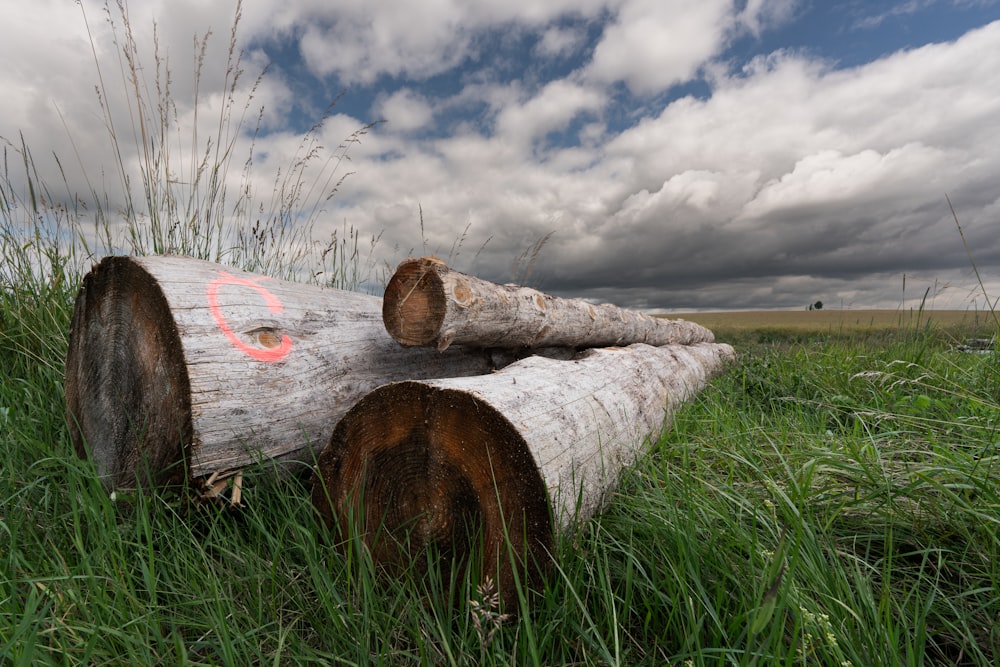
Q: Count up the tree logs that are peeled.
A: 3